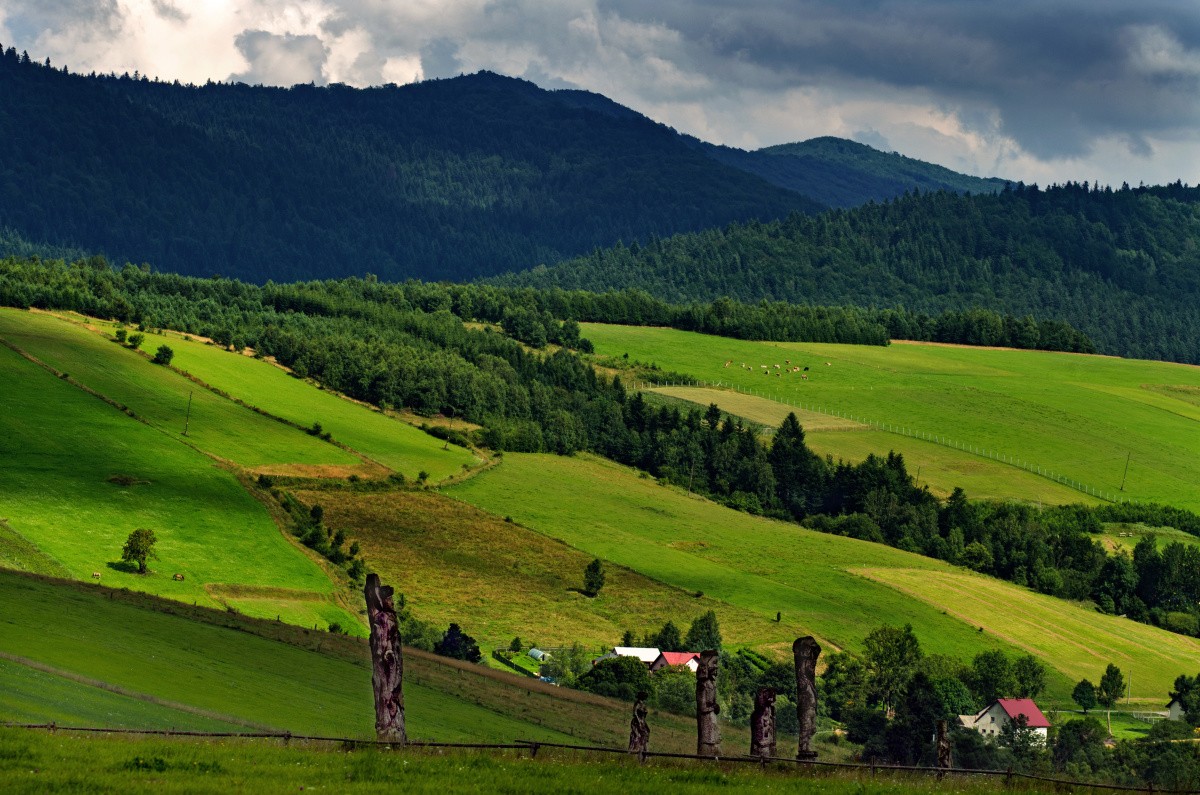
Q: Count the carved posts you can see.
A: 6